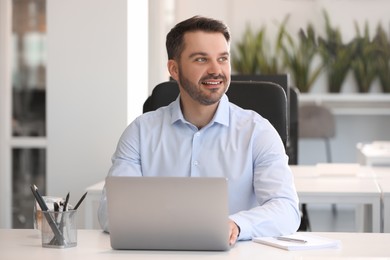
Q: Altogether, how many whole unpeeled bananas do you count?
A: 0